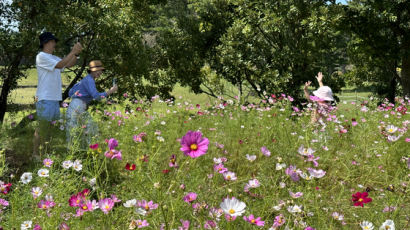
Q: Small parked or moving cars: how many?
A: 0